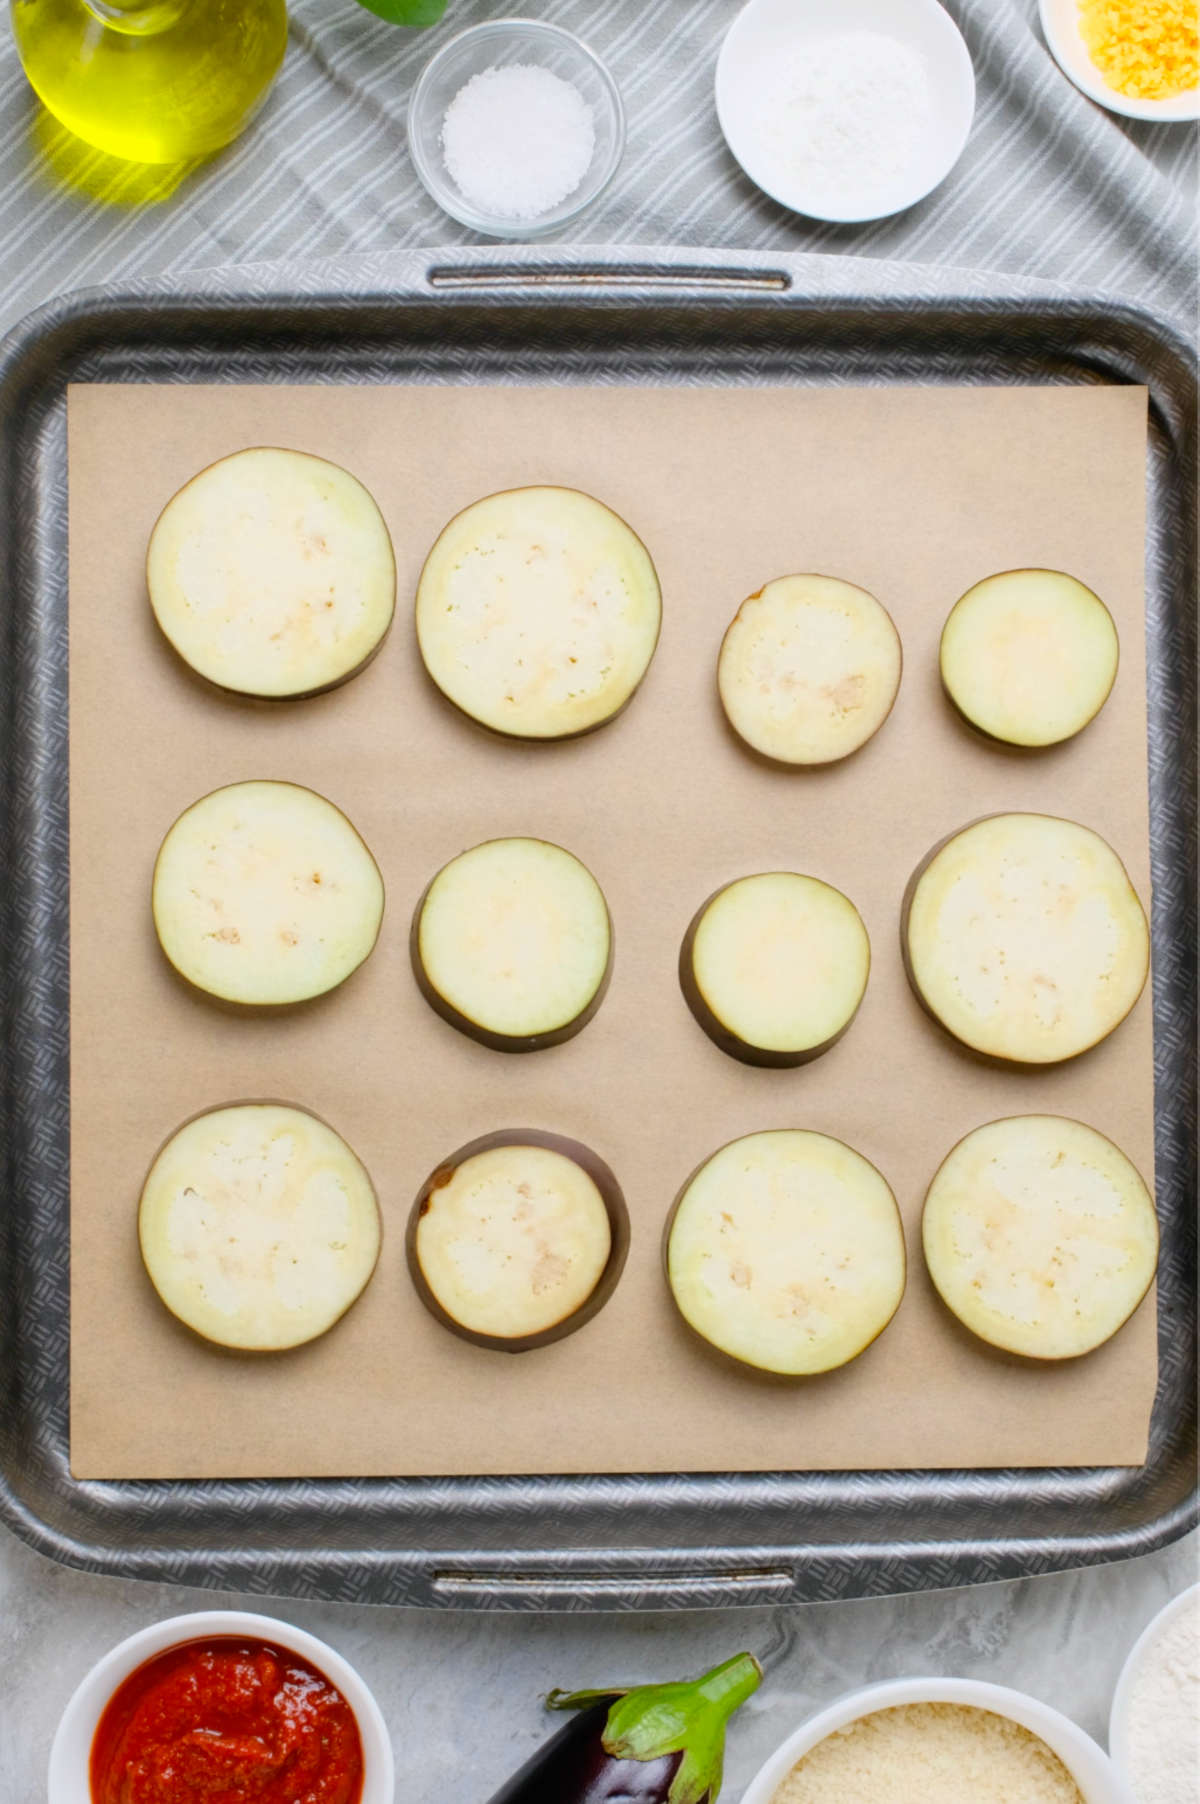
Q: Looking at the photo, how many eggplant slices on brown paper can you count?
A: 12